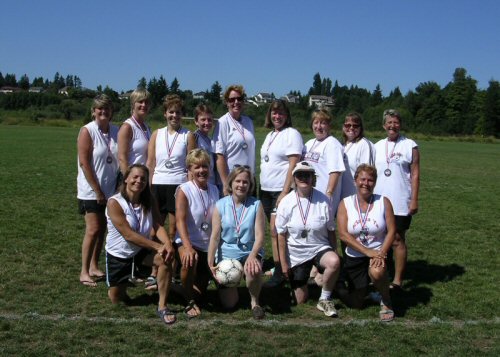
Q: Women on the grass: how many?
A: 14